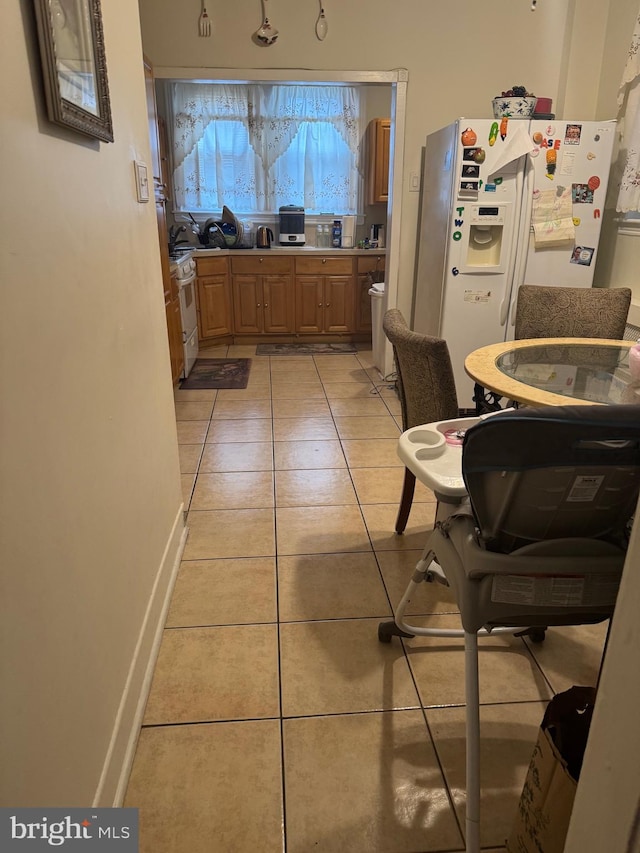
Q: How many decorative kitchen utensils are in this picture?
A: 3